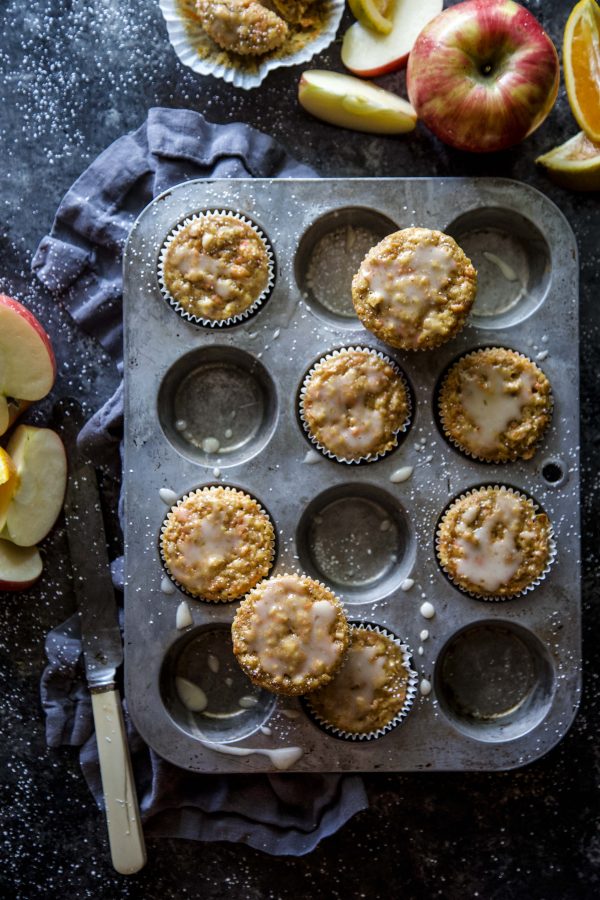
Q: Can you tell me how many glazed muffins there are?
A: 8